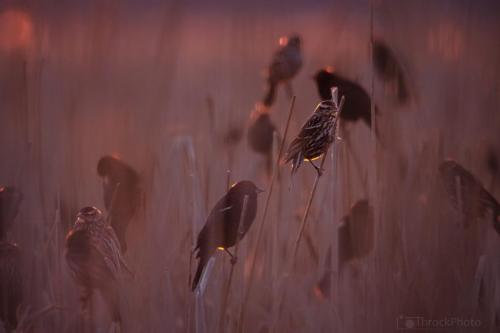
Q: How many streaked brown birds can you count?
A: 2